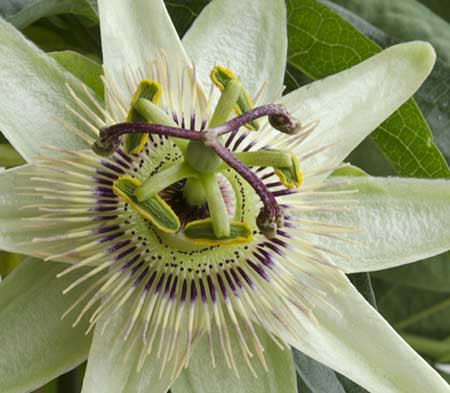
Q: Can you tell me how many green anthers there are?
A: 5